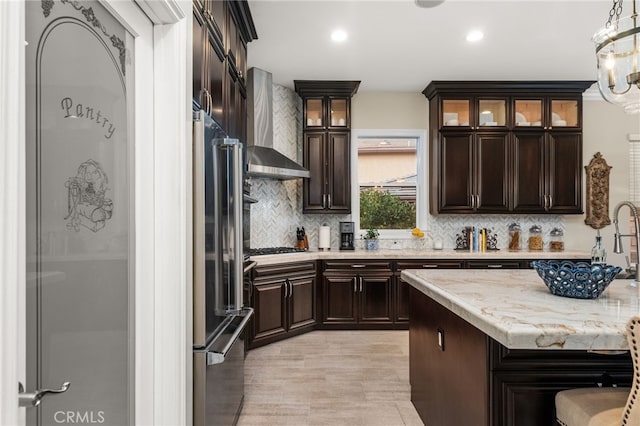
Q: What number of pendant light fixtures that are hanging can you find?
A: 1